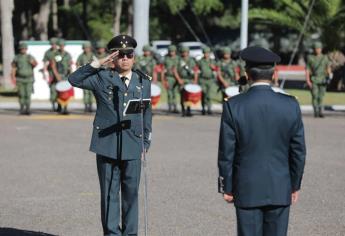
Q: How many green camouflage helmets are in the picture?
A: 11